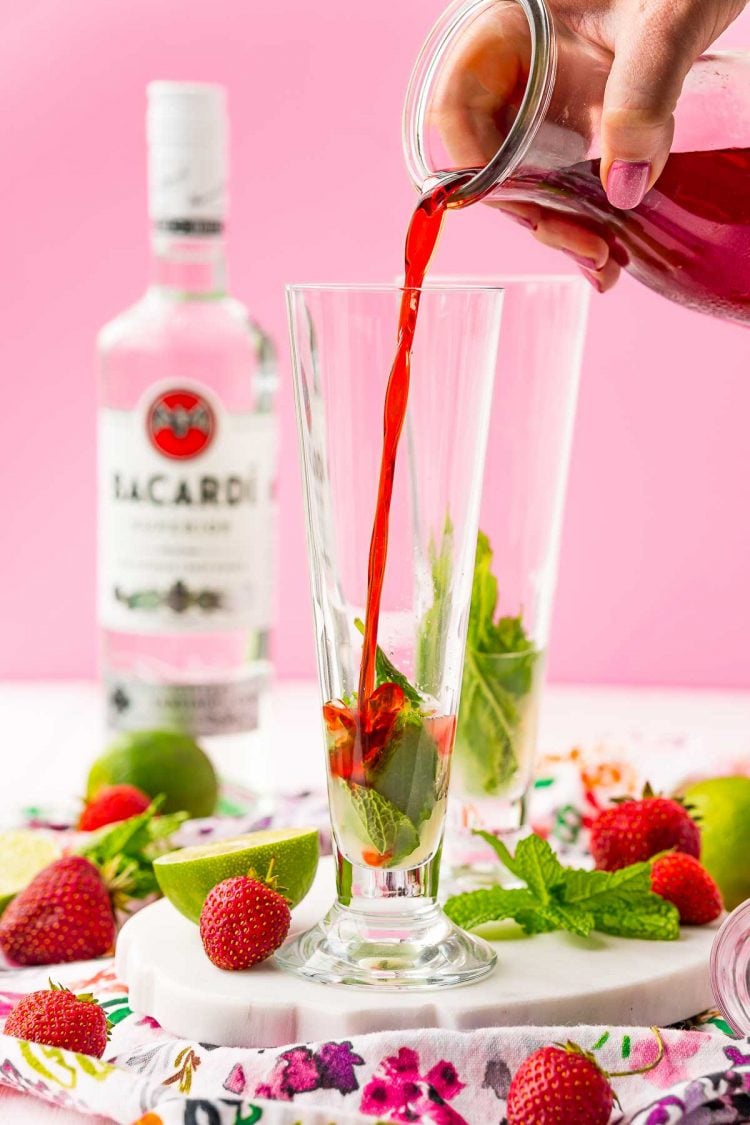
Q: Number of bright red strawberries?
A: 7